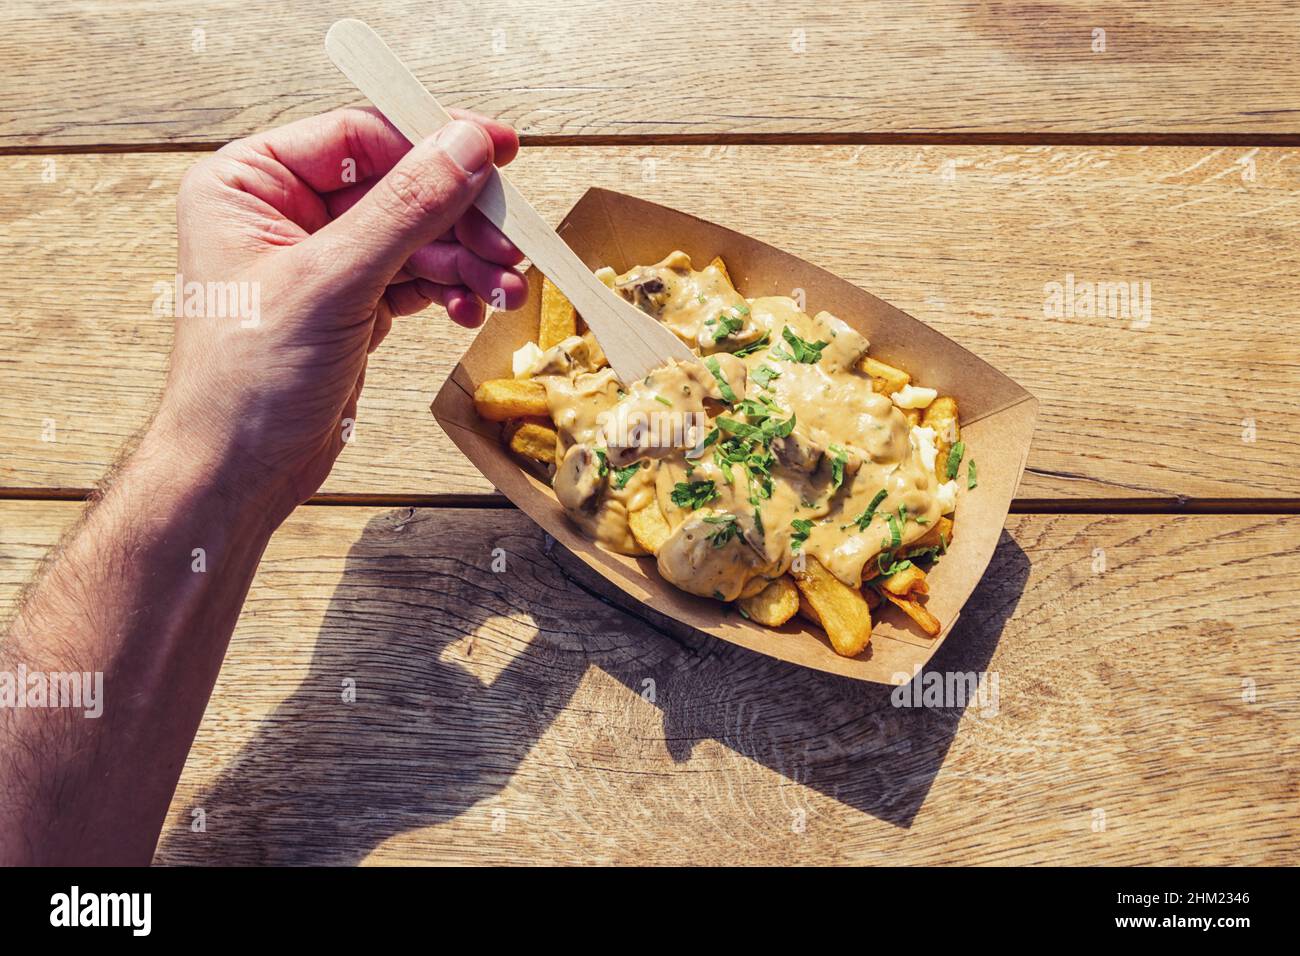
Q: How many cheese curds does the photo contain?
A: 5